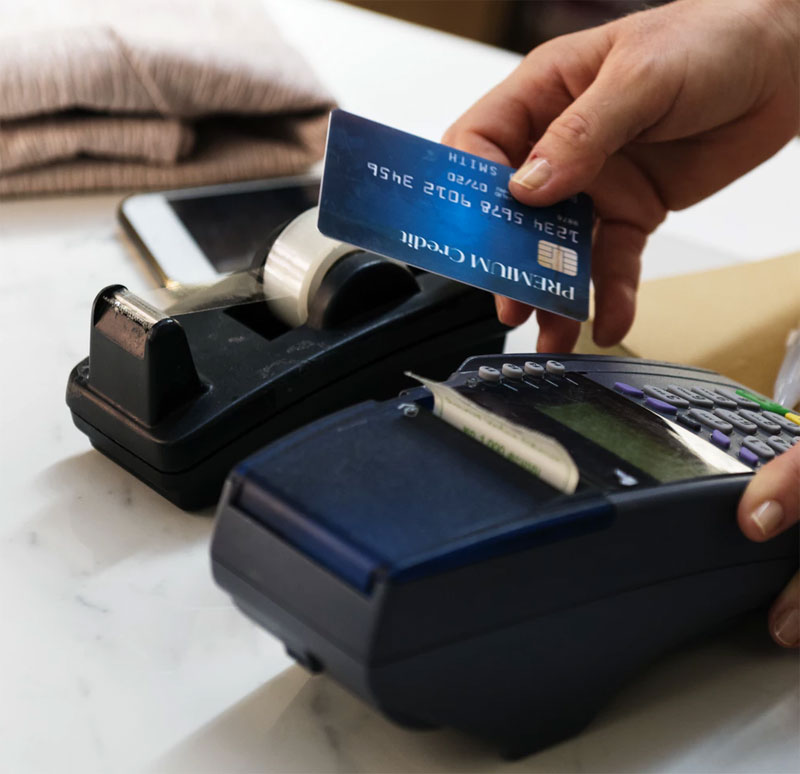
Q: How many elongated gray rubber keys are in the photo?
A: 11